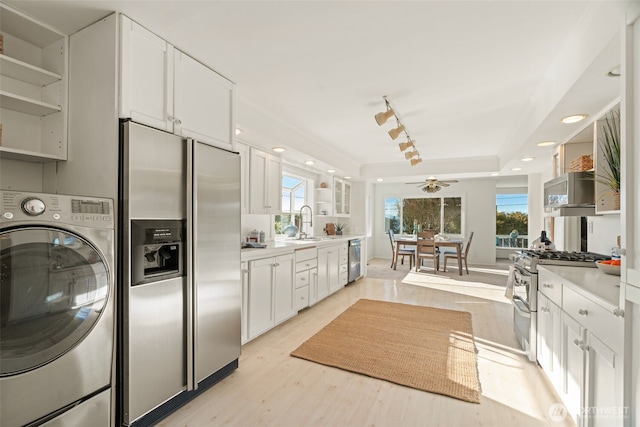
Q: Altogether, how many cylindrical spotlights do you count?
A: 5